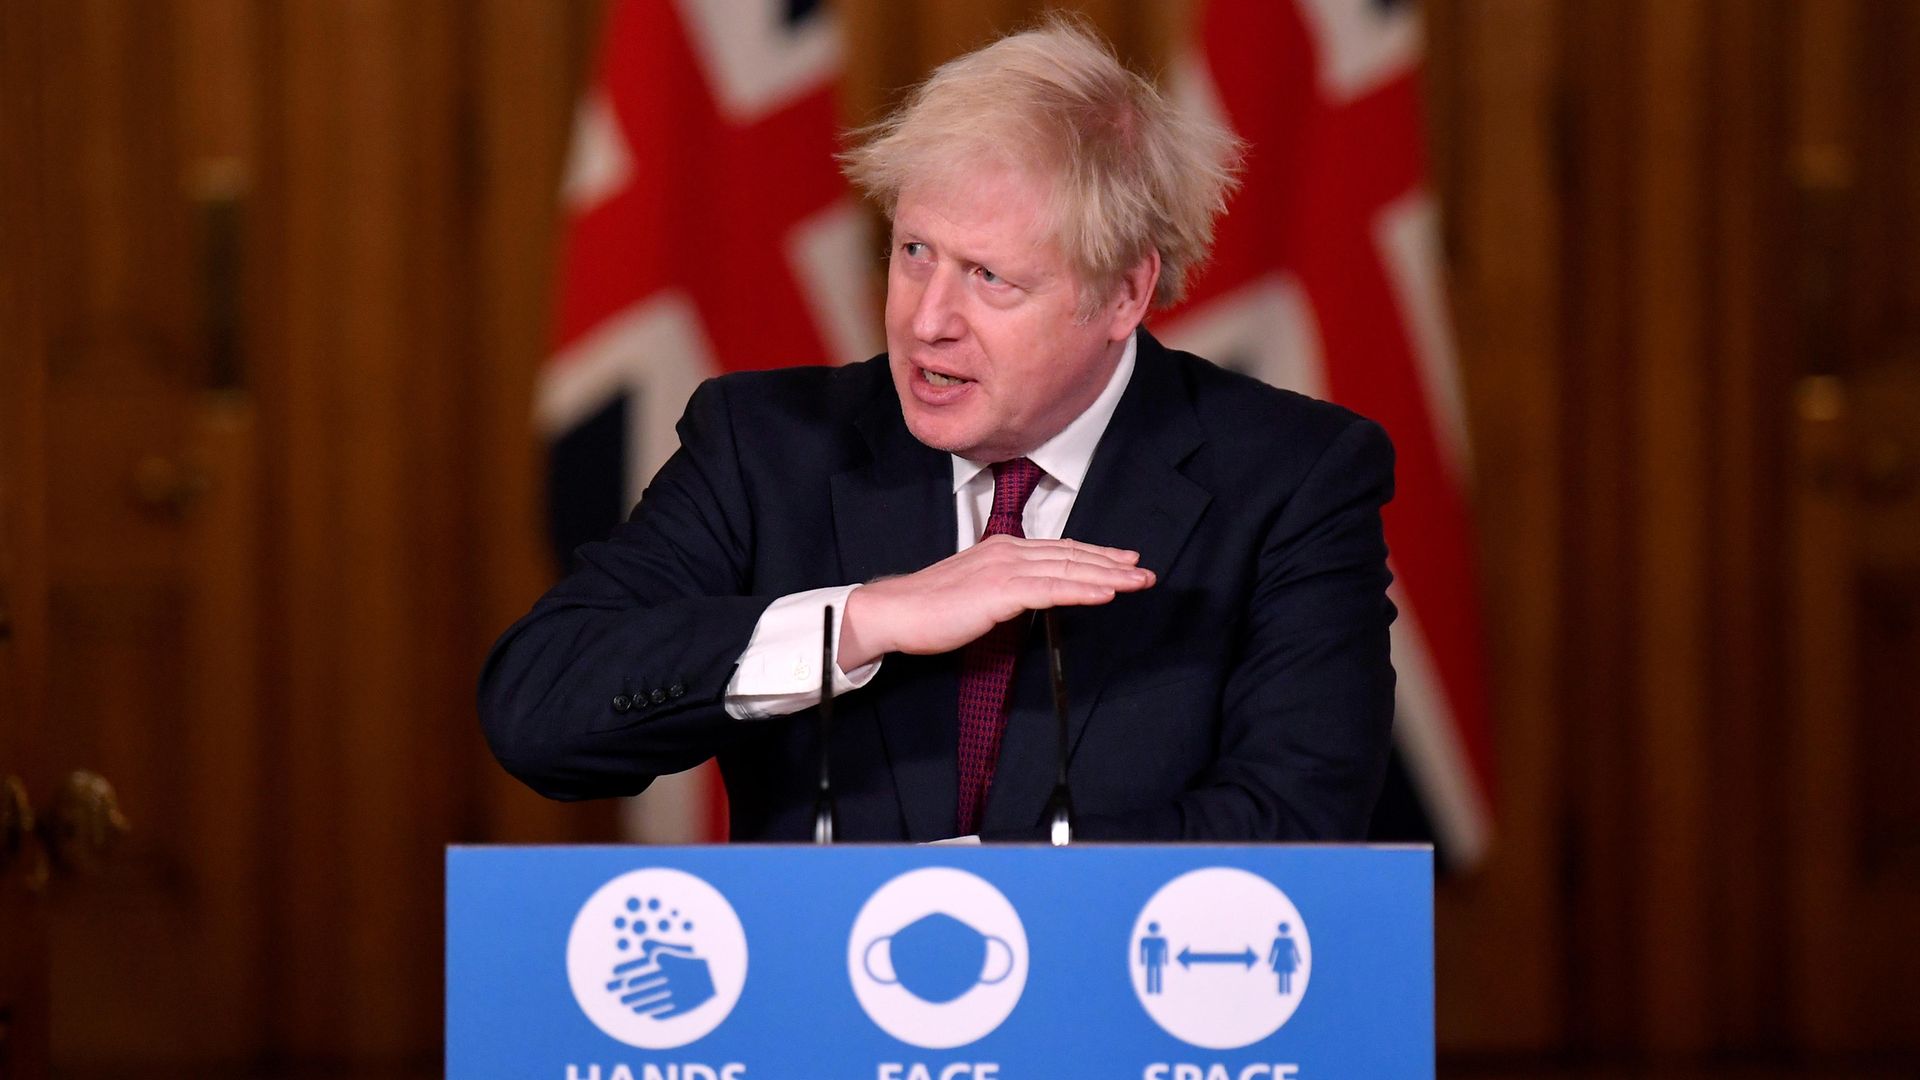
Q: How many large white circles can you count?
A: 3